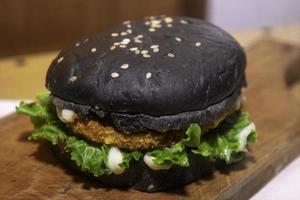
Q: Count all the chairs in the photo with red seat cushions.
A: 0